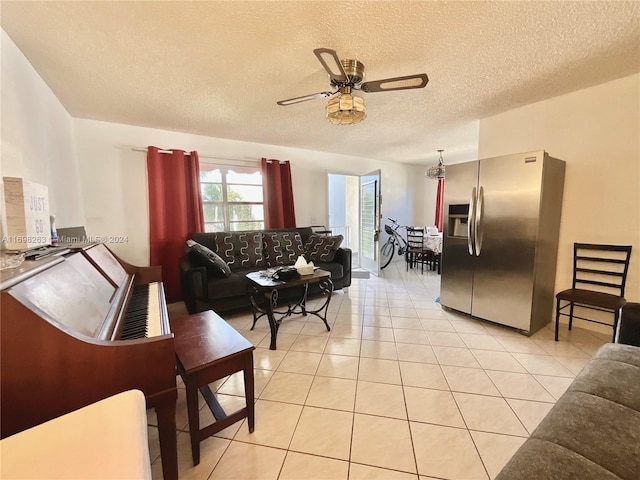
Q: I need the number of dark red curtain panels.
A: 3